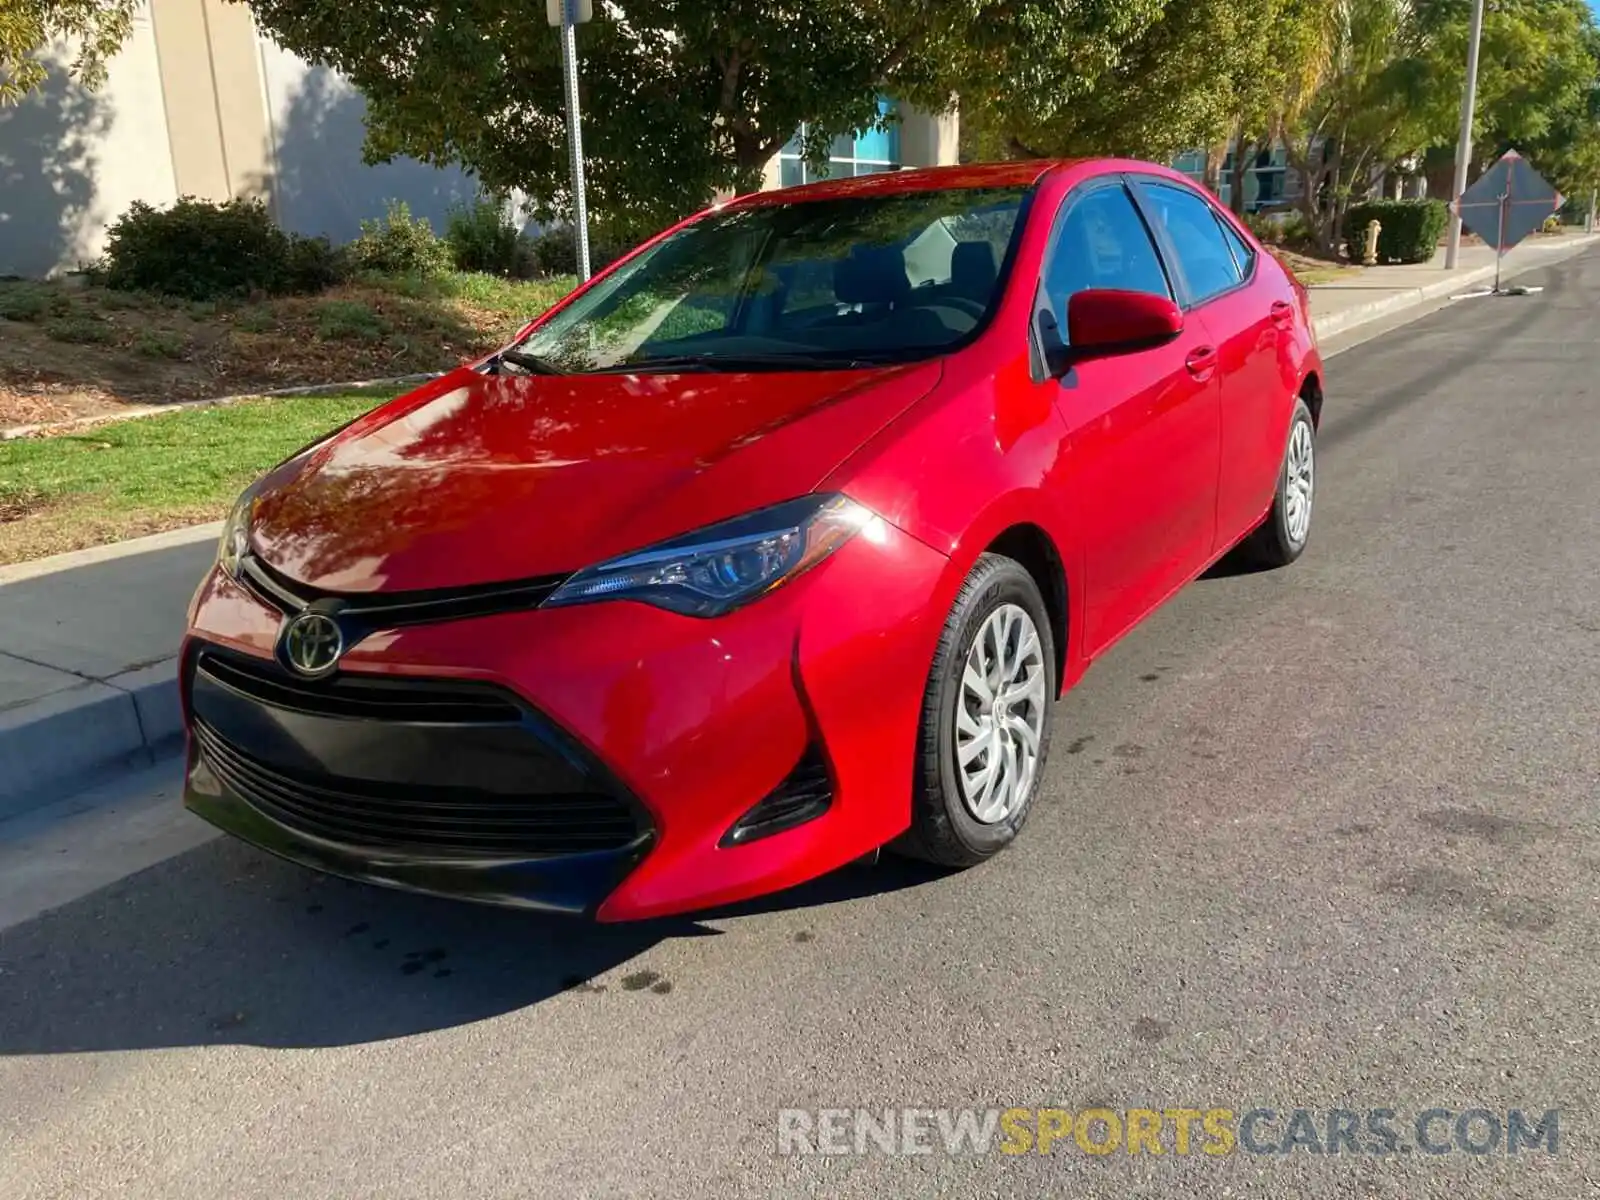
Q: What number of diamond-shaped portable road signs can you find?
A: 1